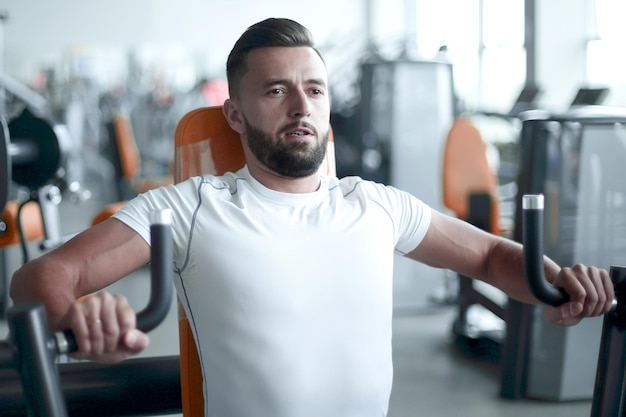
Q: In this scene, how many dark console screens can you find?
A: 2